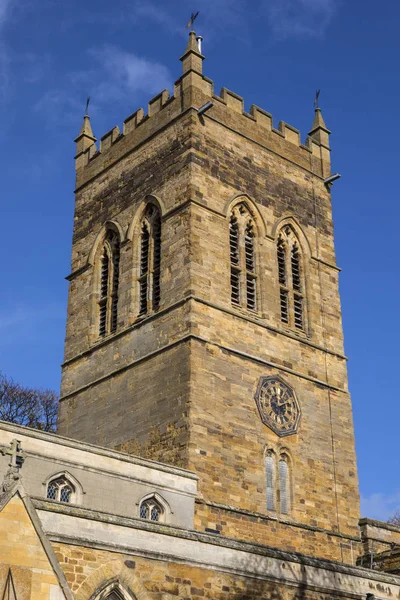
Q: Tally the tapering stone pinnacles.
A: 3